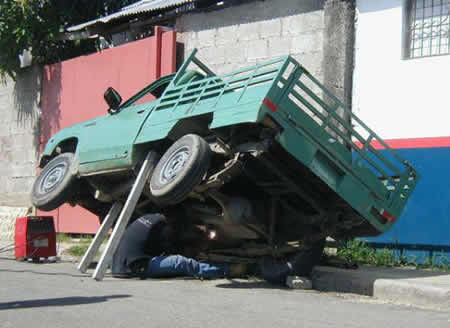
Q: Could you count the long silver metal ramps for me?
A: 2